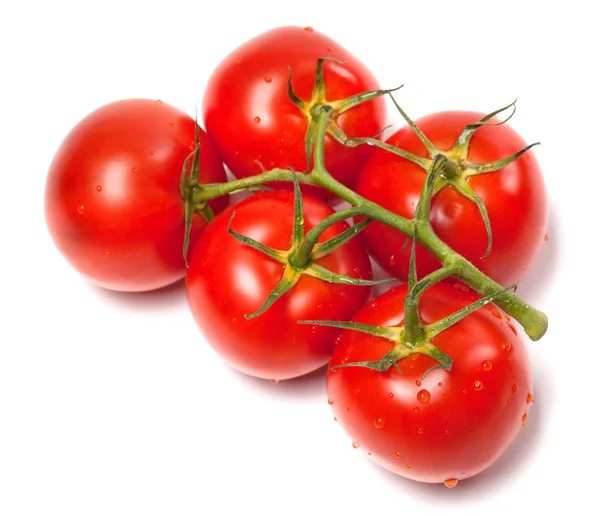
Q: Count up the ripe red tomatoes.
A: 5